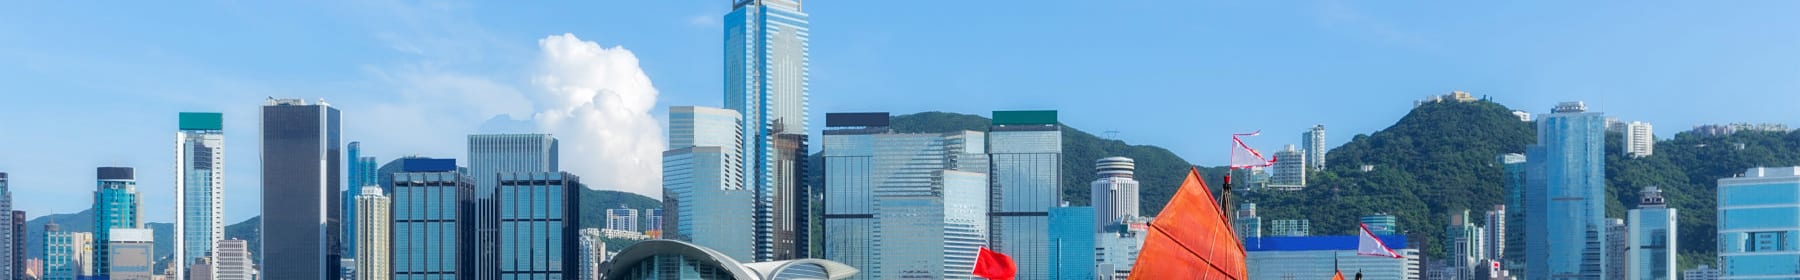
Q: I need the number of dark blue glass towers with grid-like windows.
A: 2